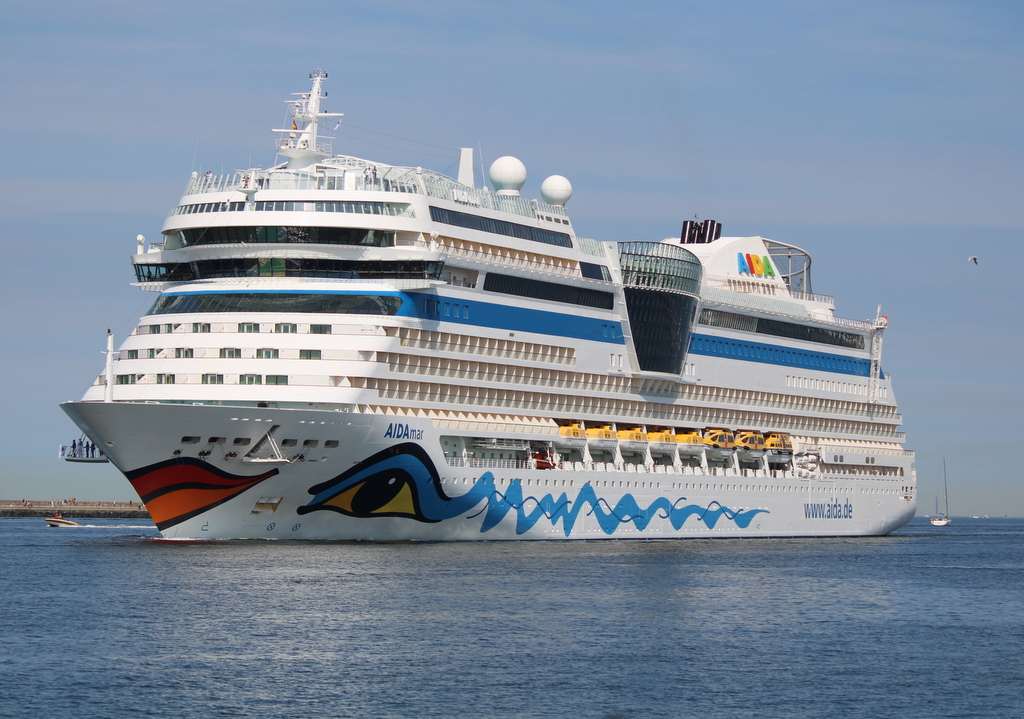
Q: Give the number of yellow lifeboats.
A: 8